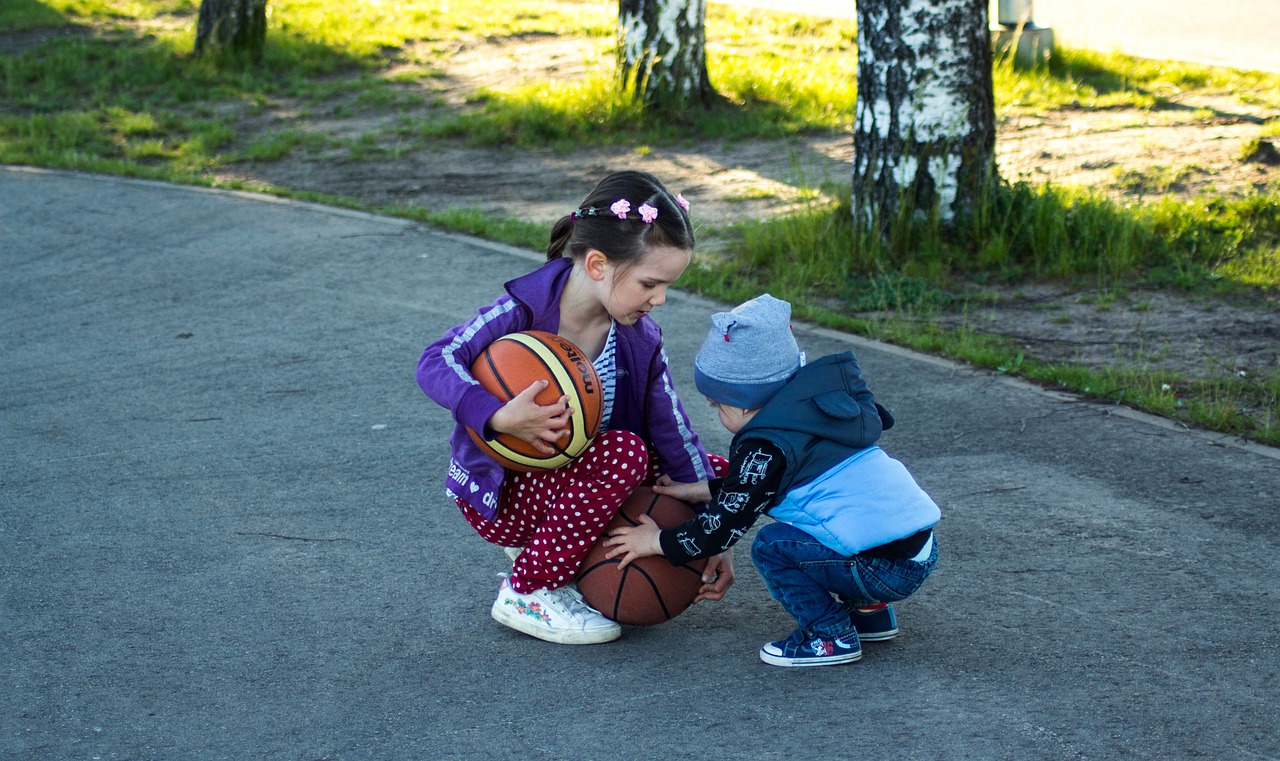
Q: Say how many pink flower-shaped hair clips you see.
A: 3